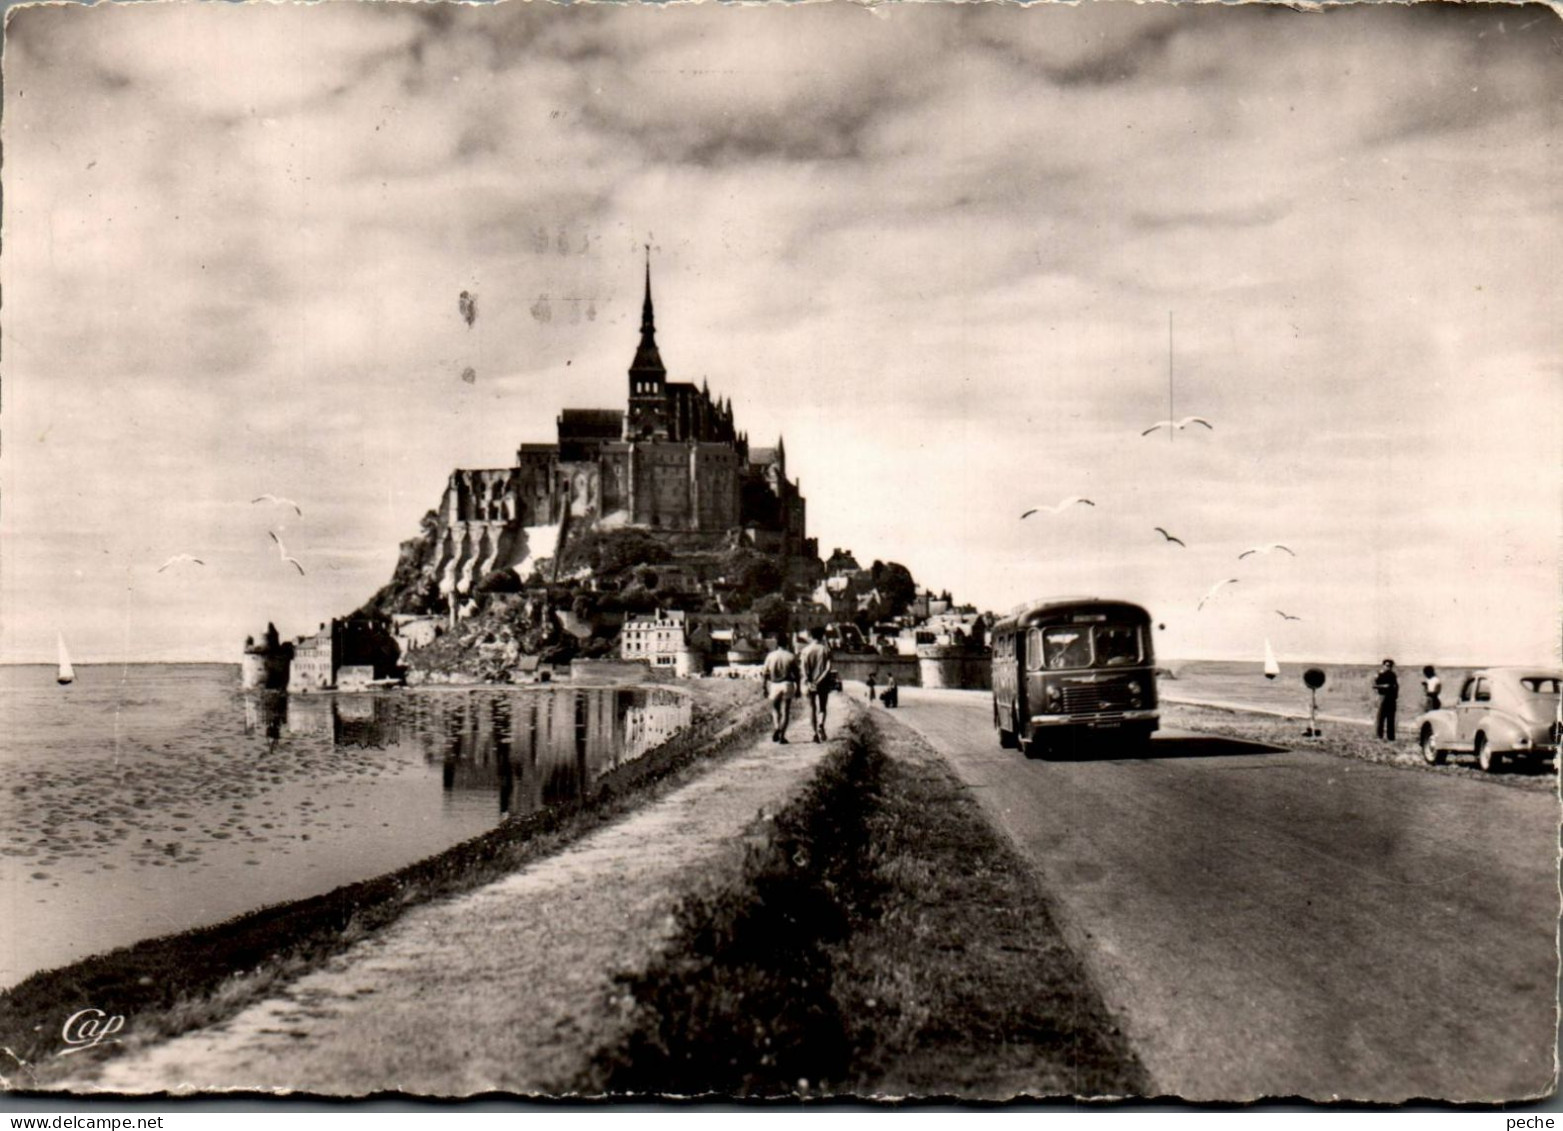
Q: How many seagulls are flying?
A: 9